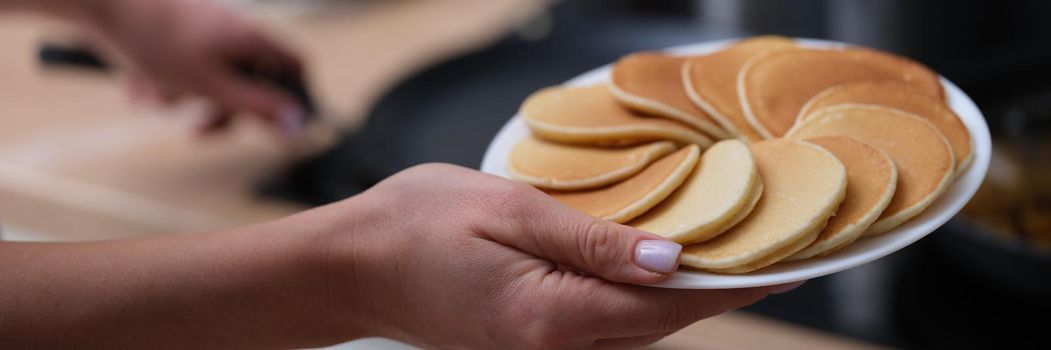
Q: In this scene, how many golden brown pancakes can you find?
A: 11